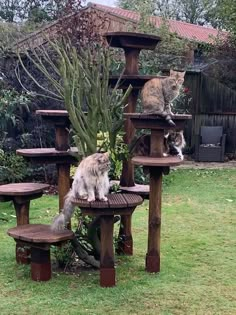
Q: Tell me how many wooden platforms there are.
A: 10